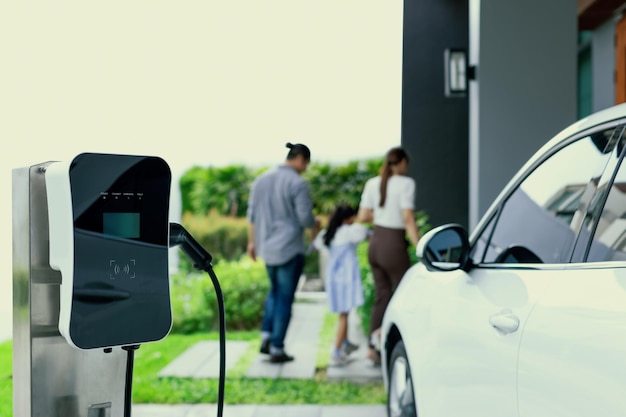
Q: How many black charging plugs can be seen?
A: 1